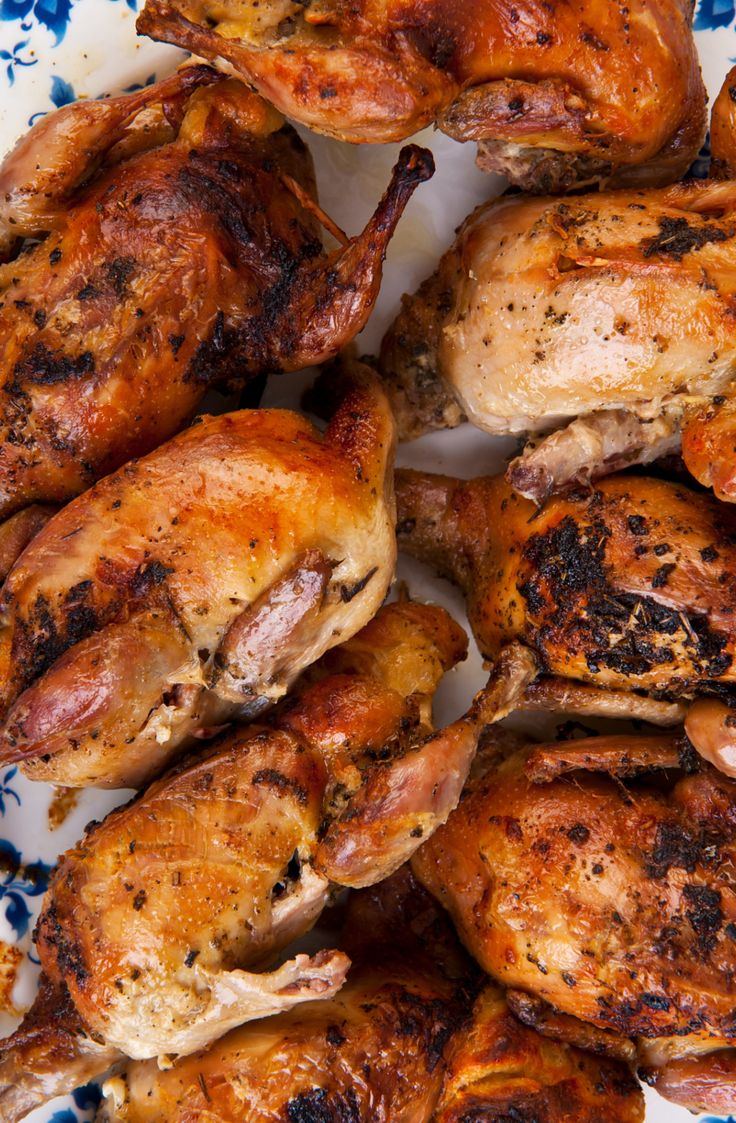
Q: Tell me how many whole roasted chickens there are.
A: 8